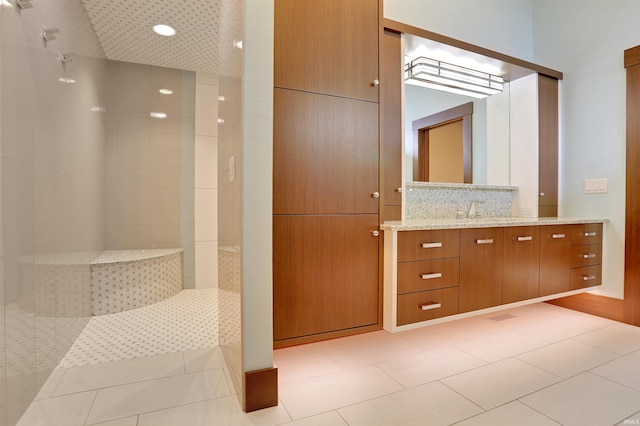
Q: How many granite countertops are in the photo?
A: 1